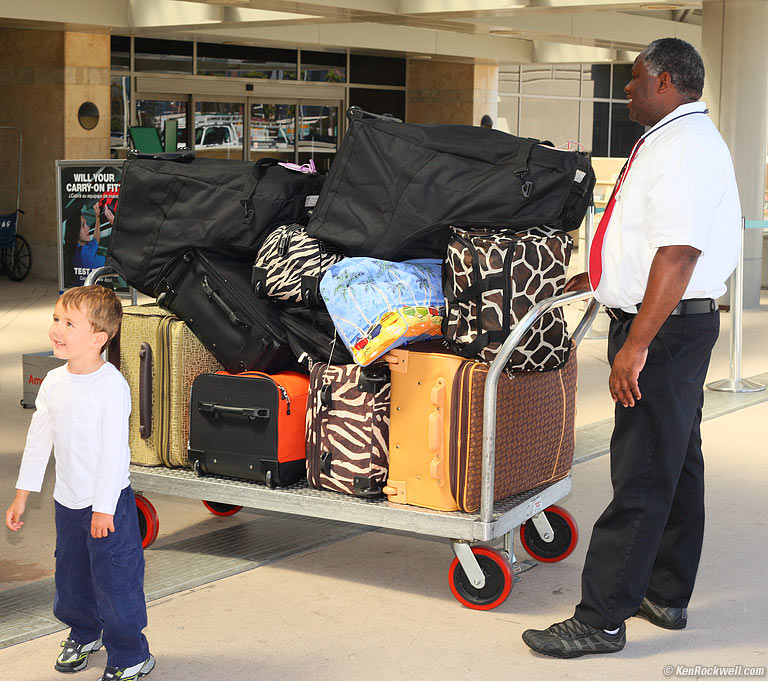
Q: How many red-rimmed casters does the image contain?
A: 4